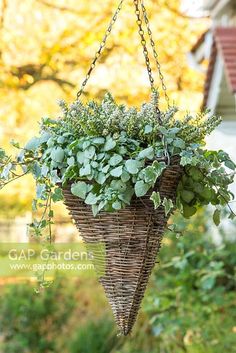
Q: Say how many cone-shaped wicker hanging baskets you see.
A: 1